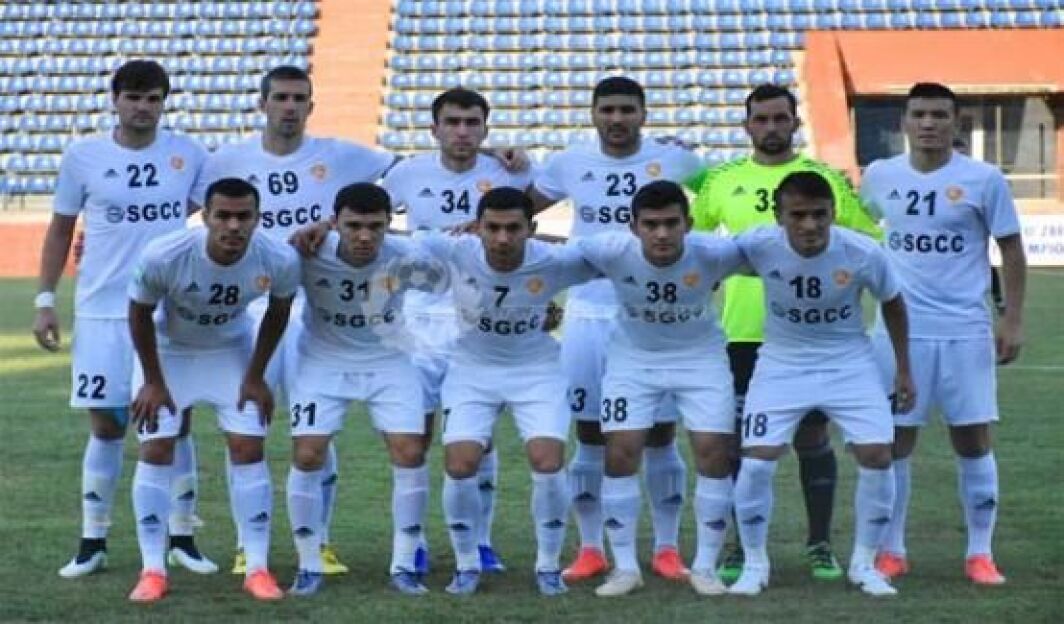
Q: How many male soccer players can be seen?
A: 11